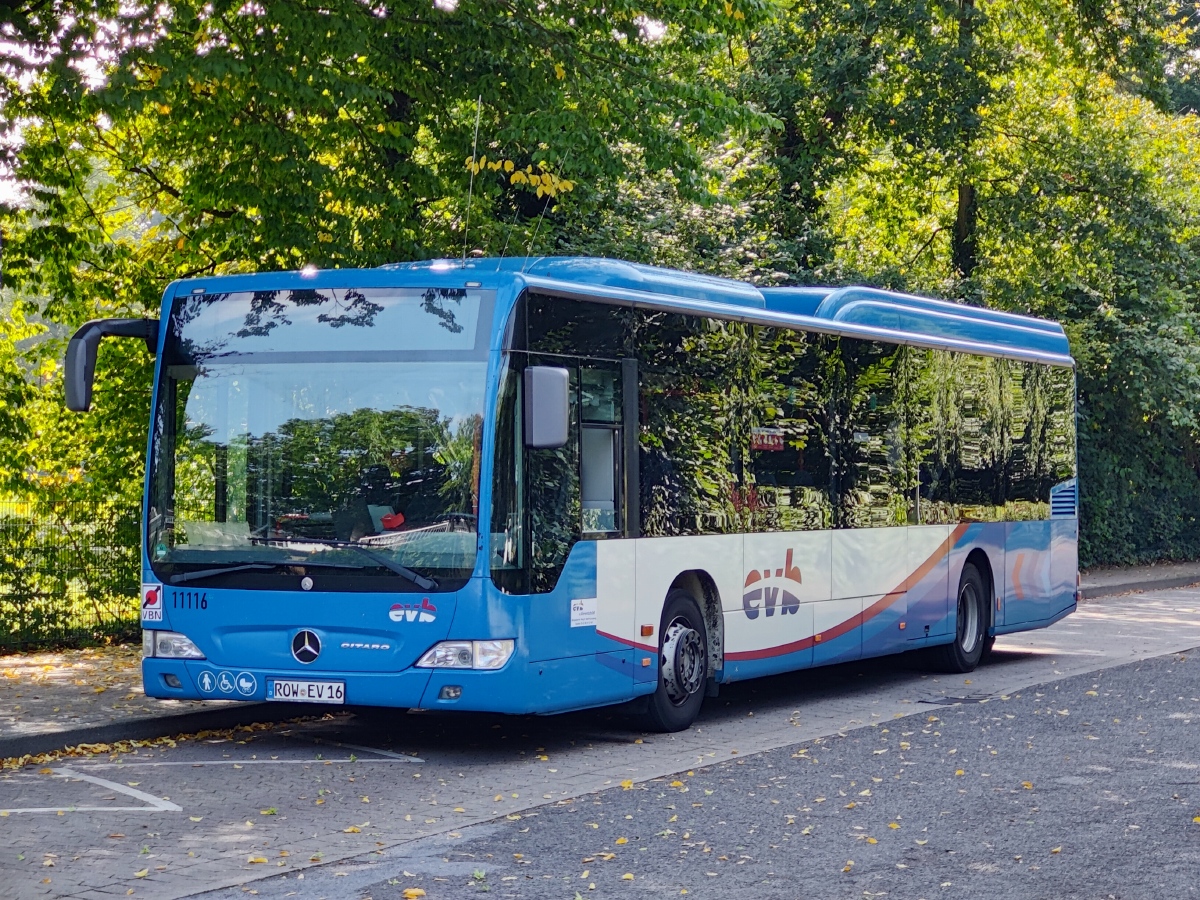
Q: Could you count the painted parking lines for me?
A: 4